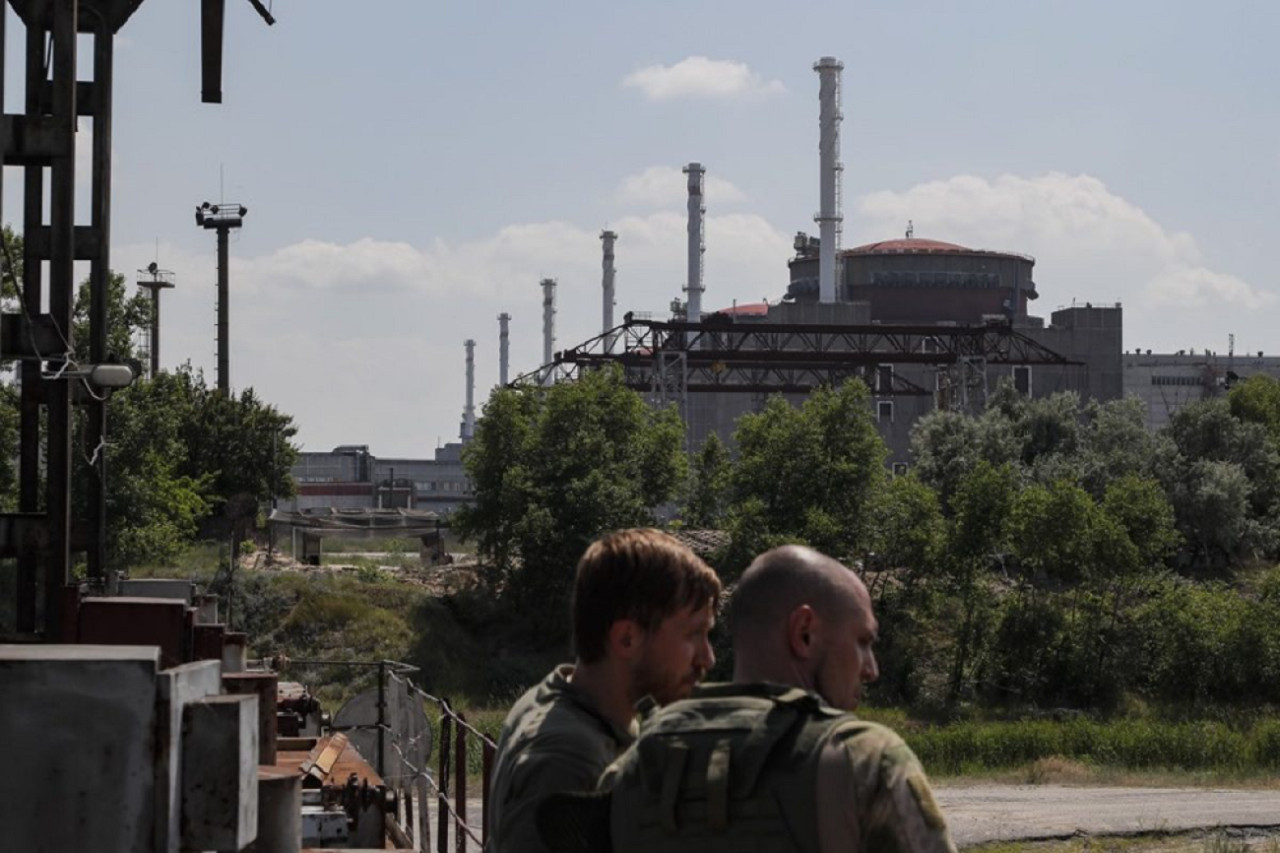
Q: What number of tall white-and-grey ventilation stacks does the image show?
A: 6